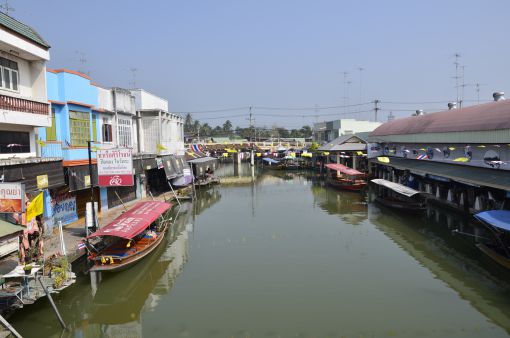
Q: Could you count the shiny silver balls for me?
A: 3